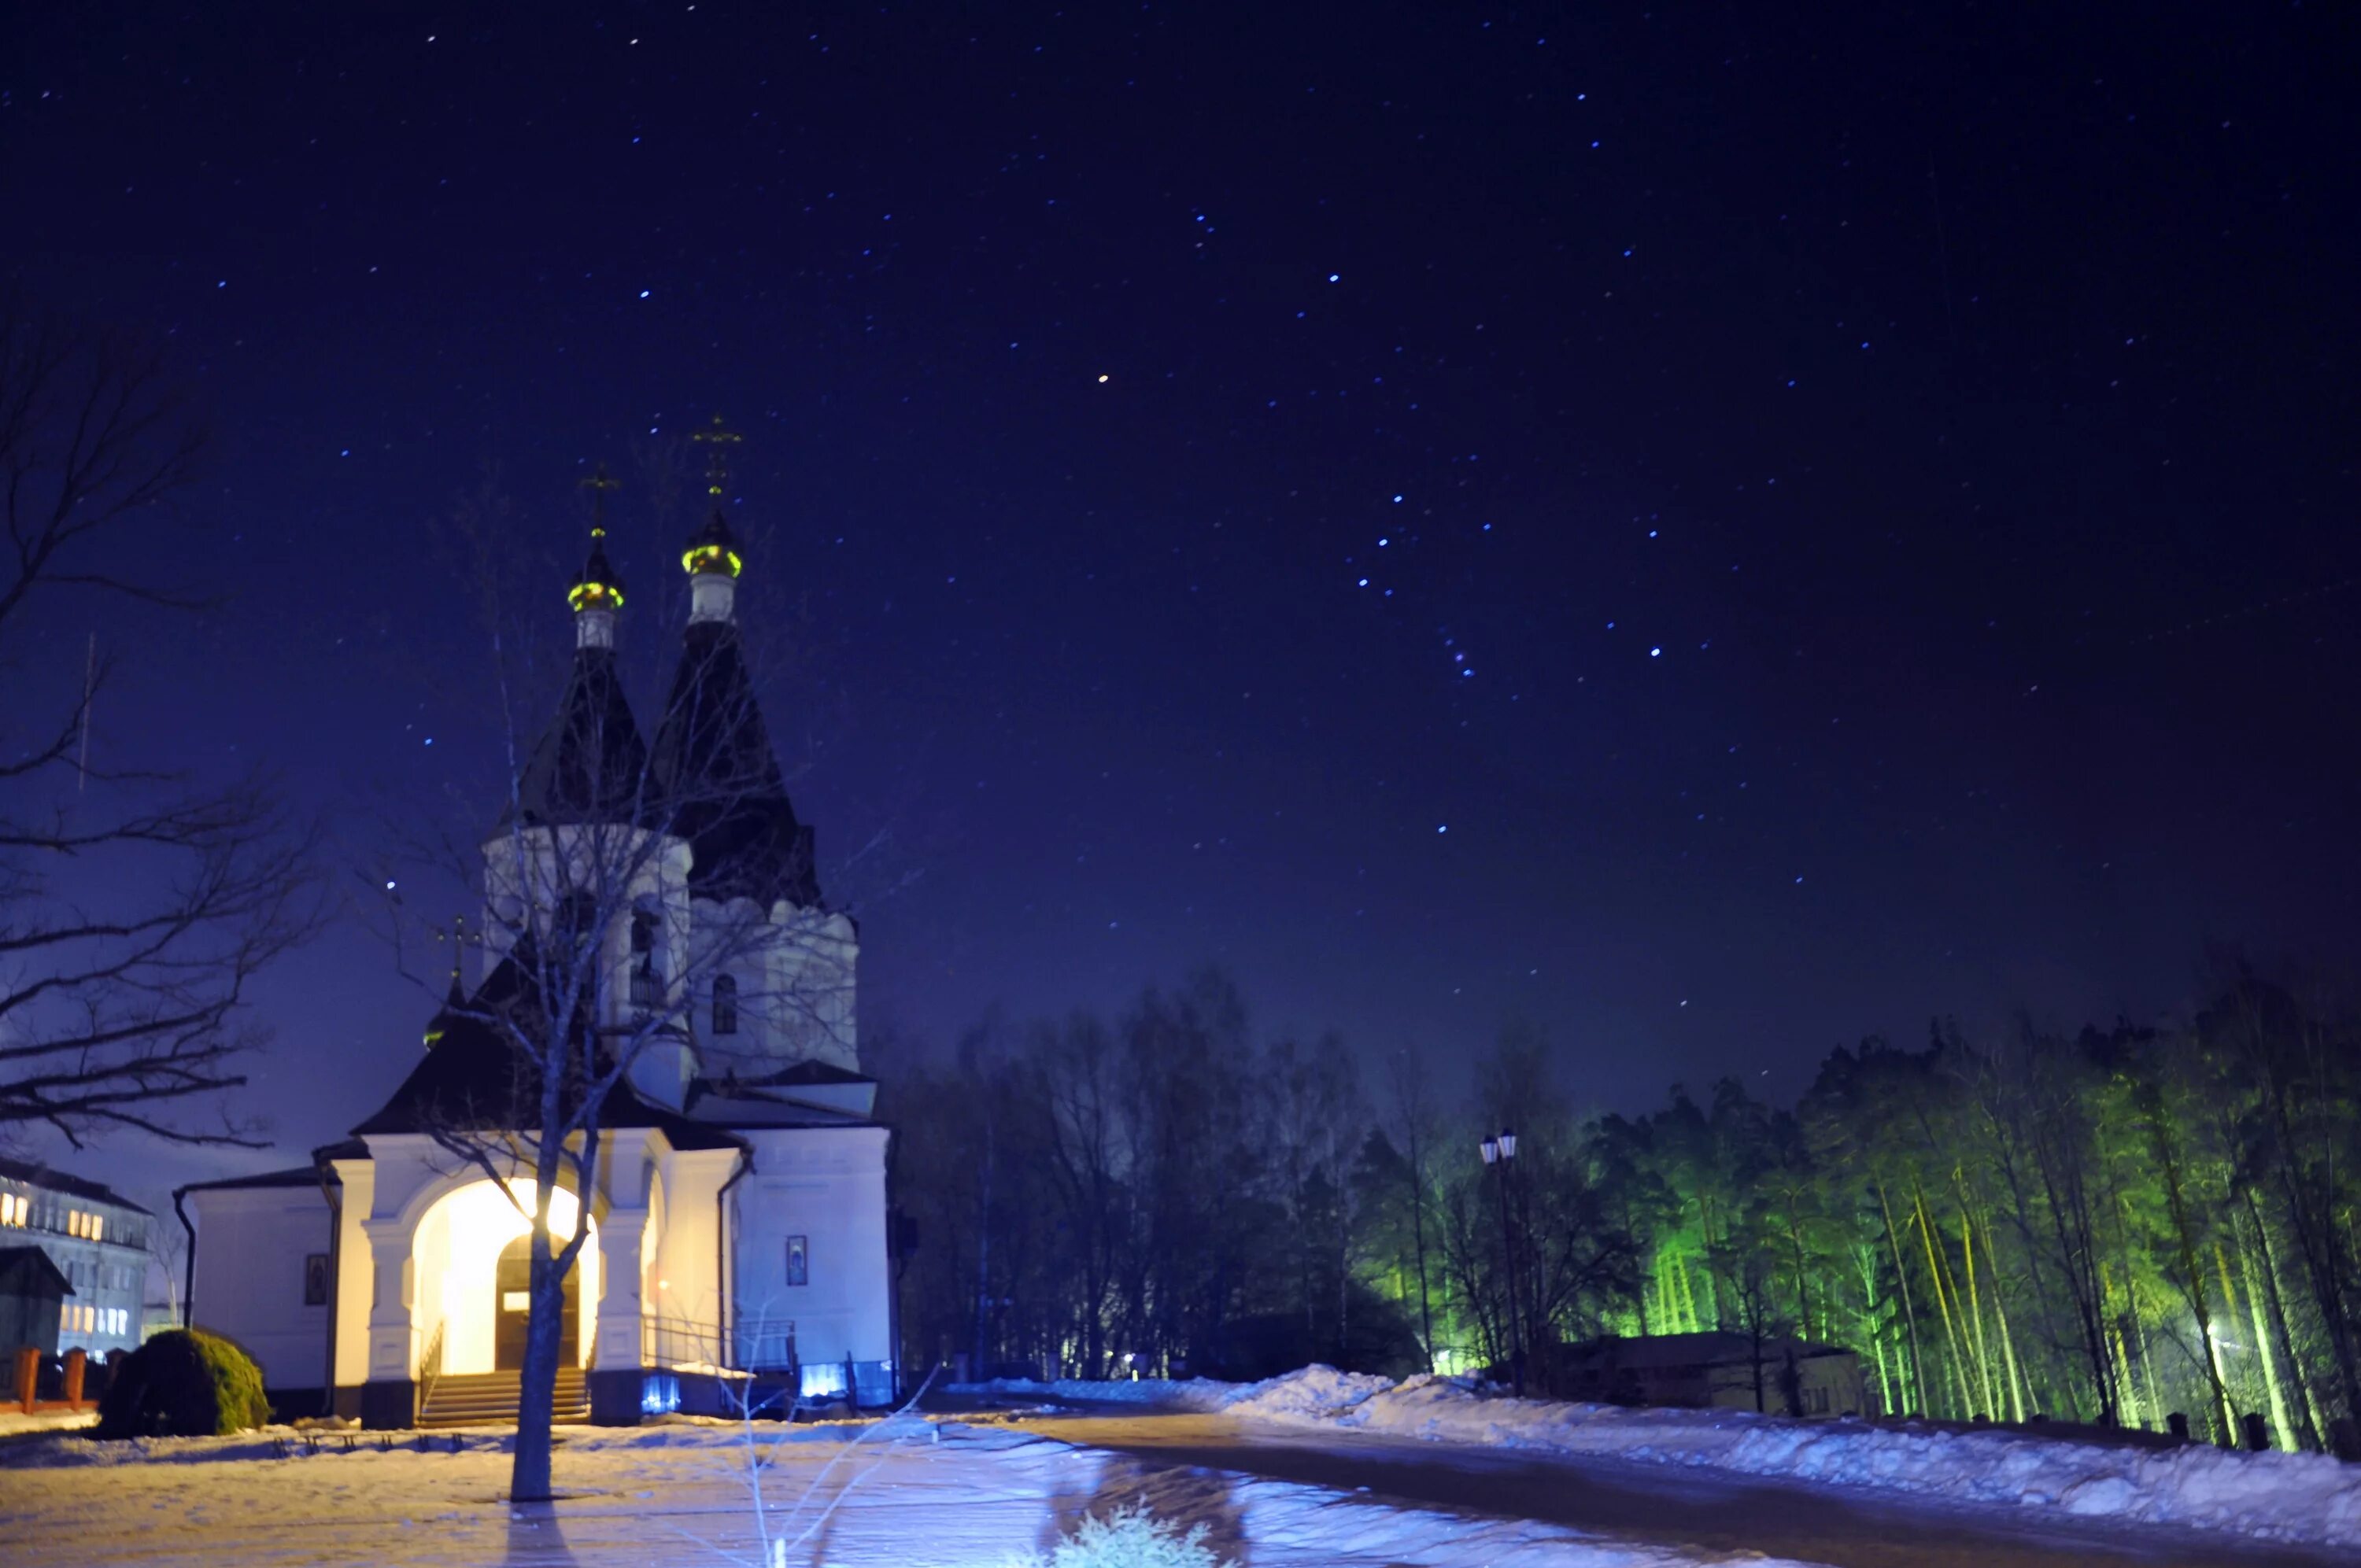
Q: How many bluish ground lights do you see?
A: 2